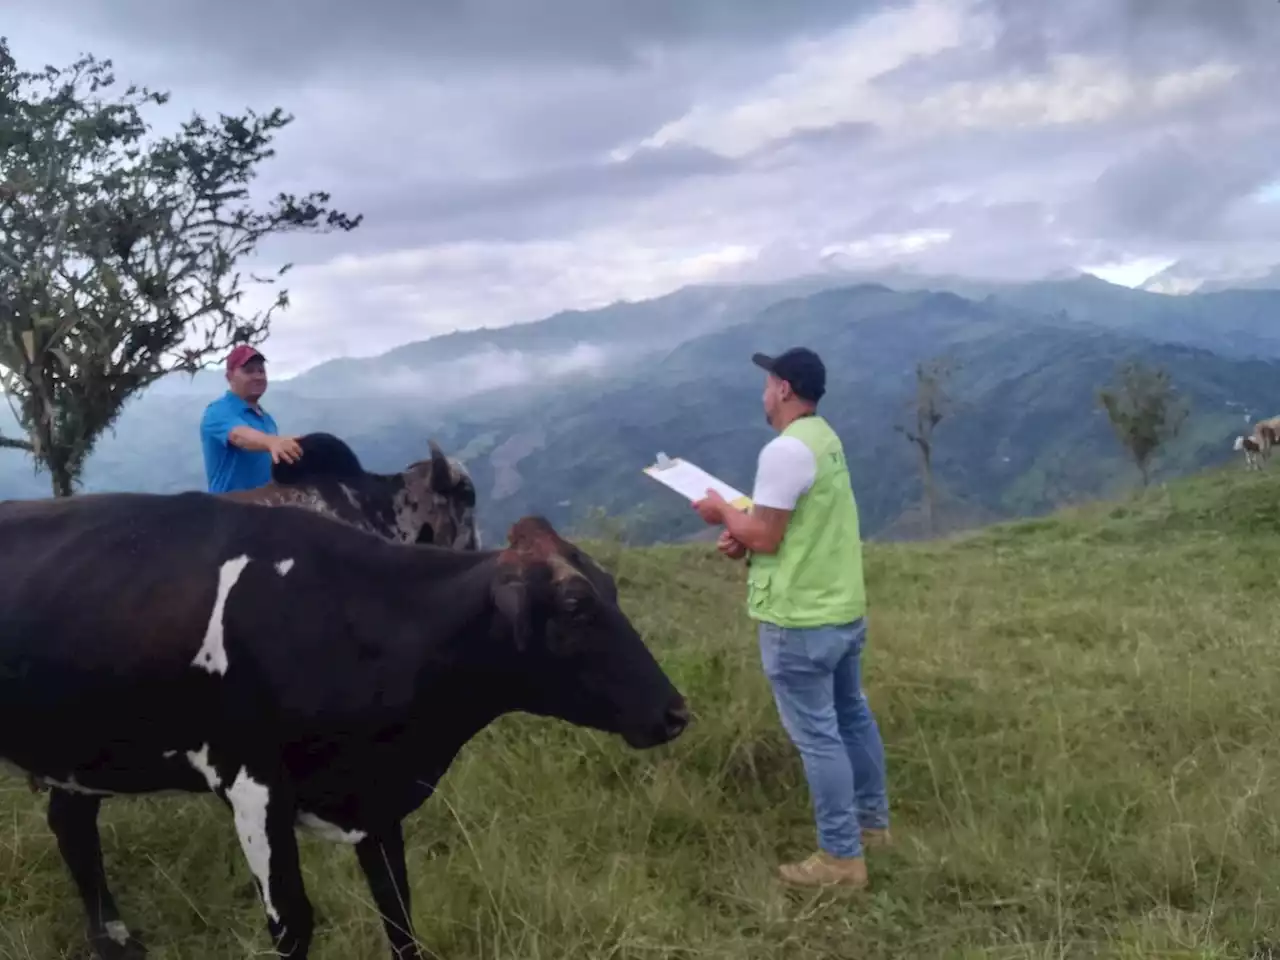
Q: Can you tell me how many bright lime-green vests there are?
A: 1